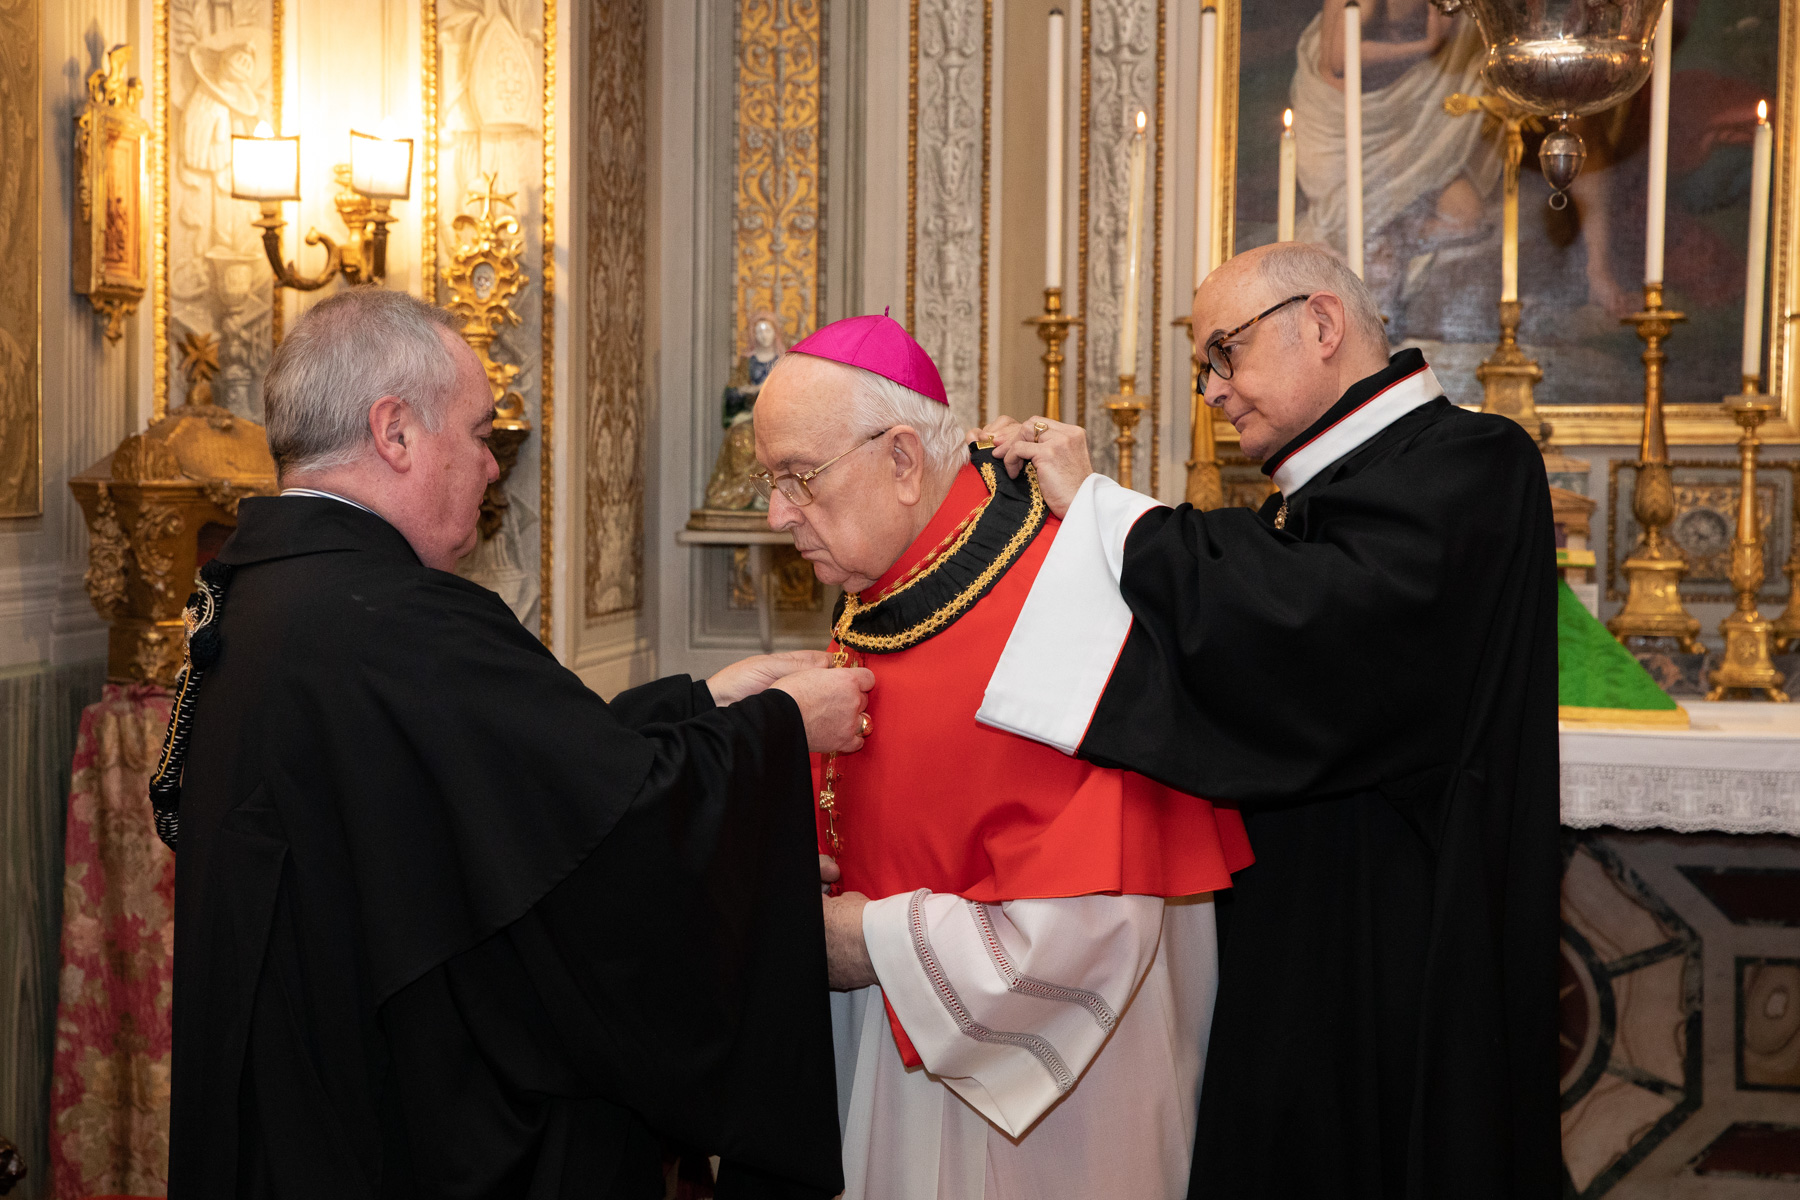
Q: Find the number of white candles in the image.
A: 7